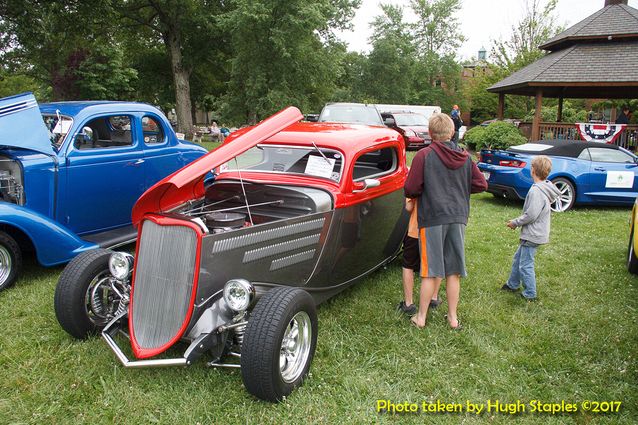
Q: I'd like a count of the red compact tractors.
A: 0